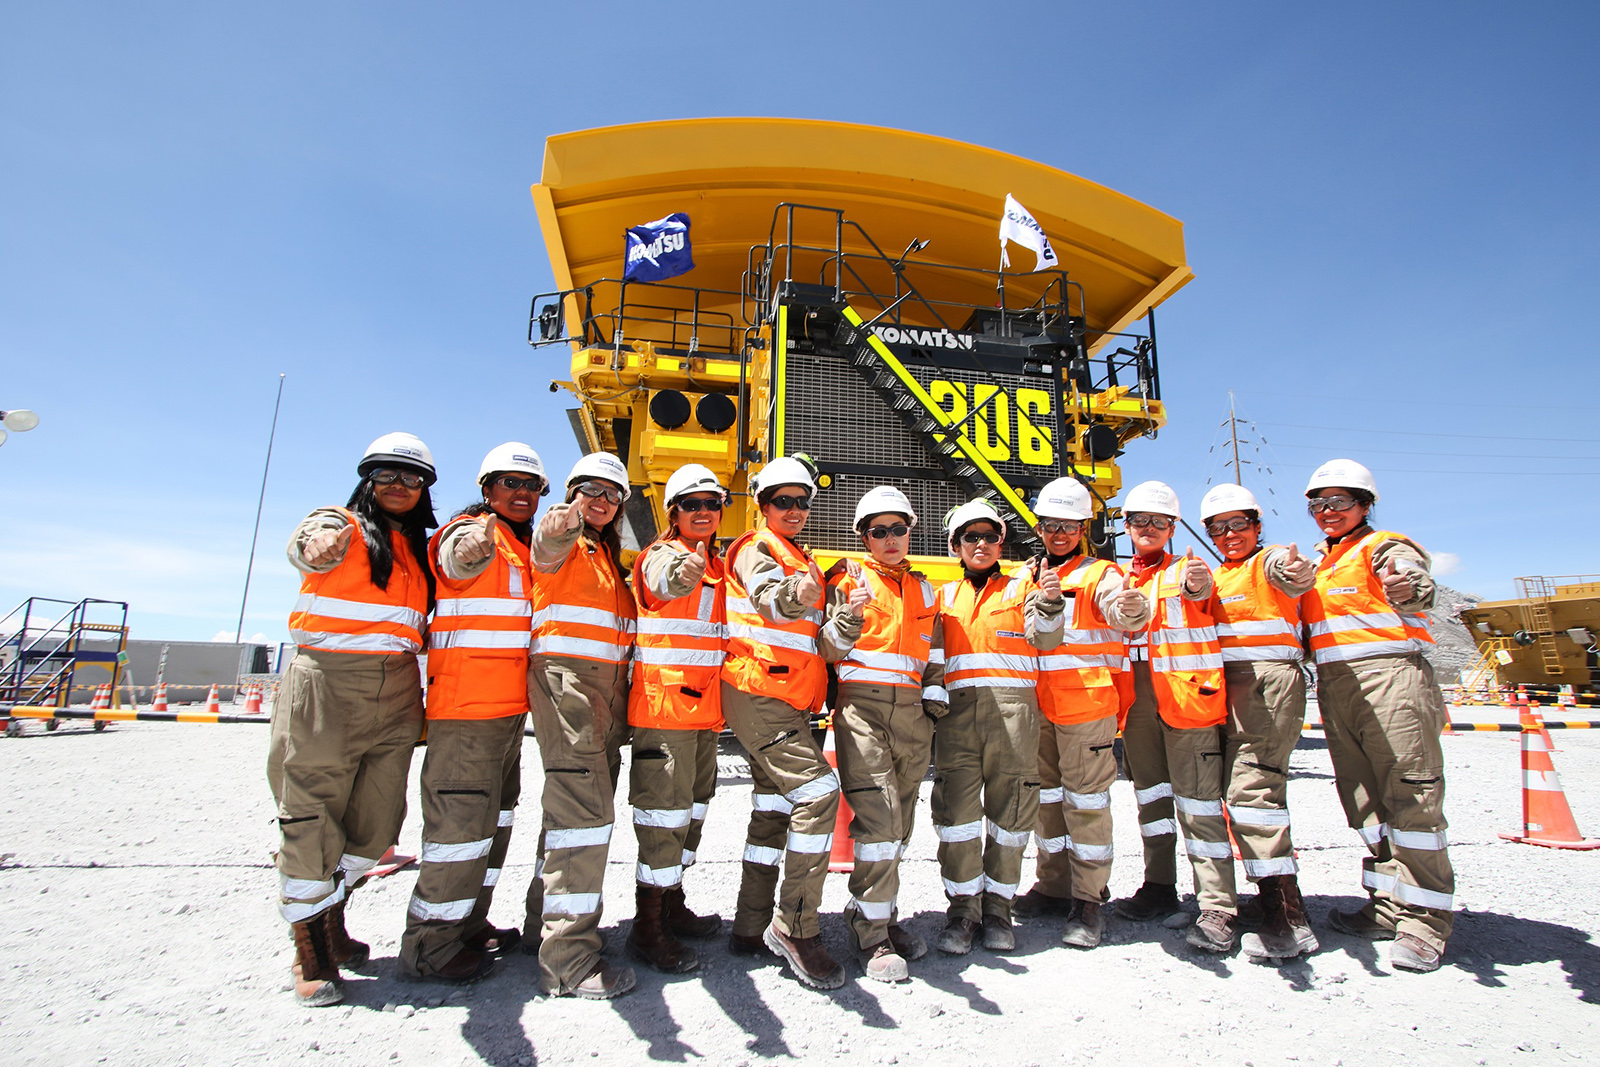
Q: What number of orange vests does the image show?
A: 11